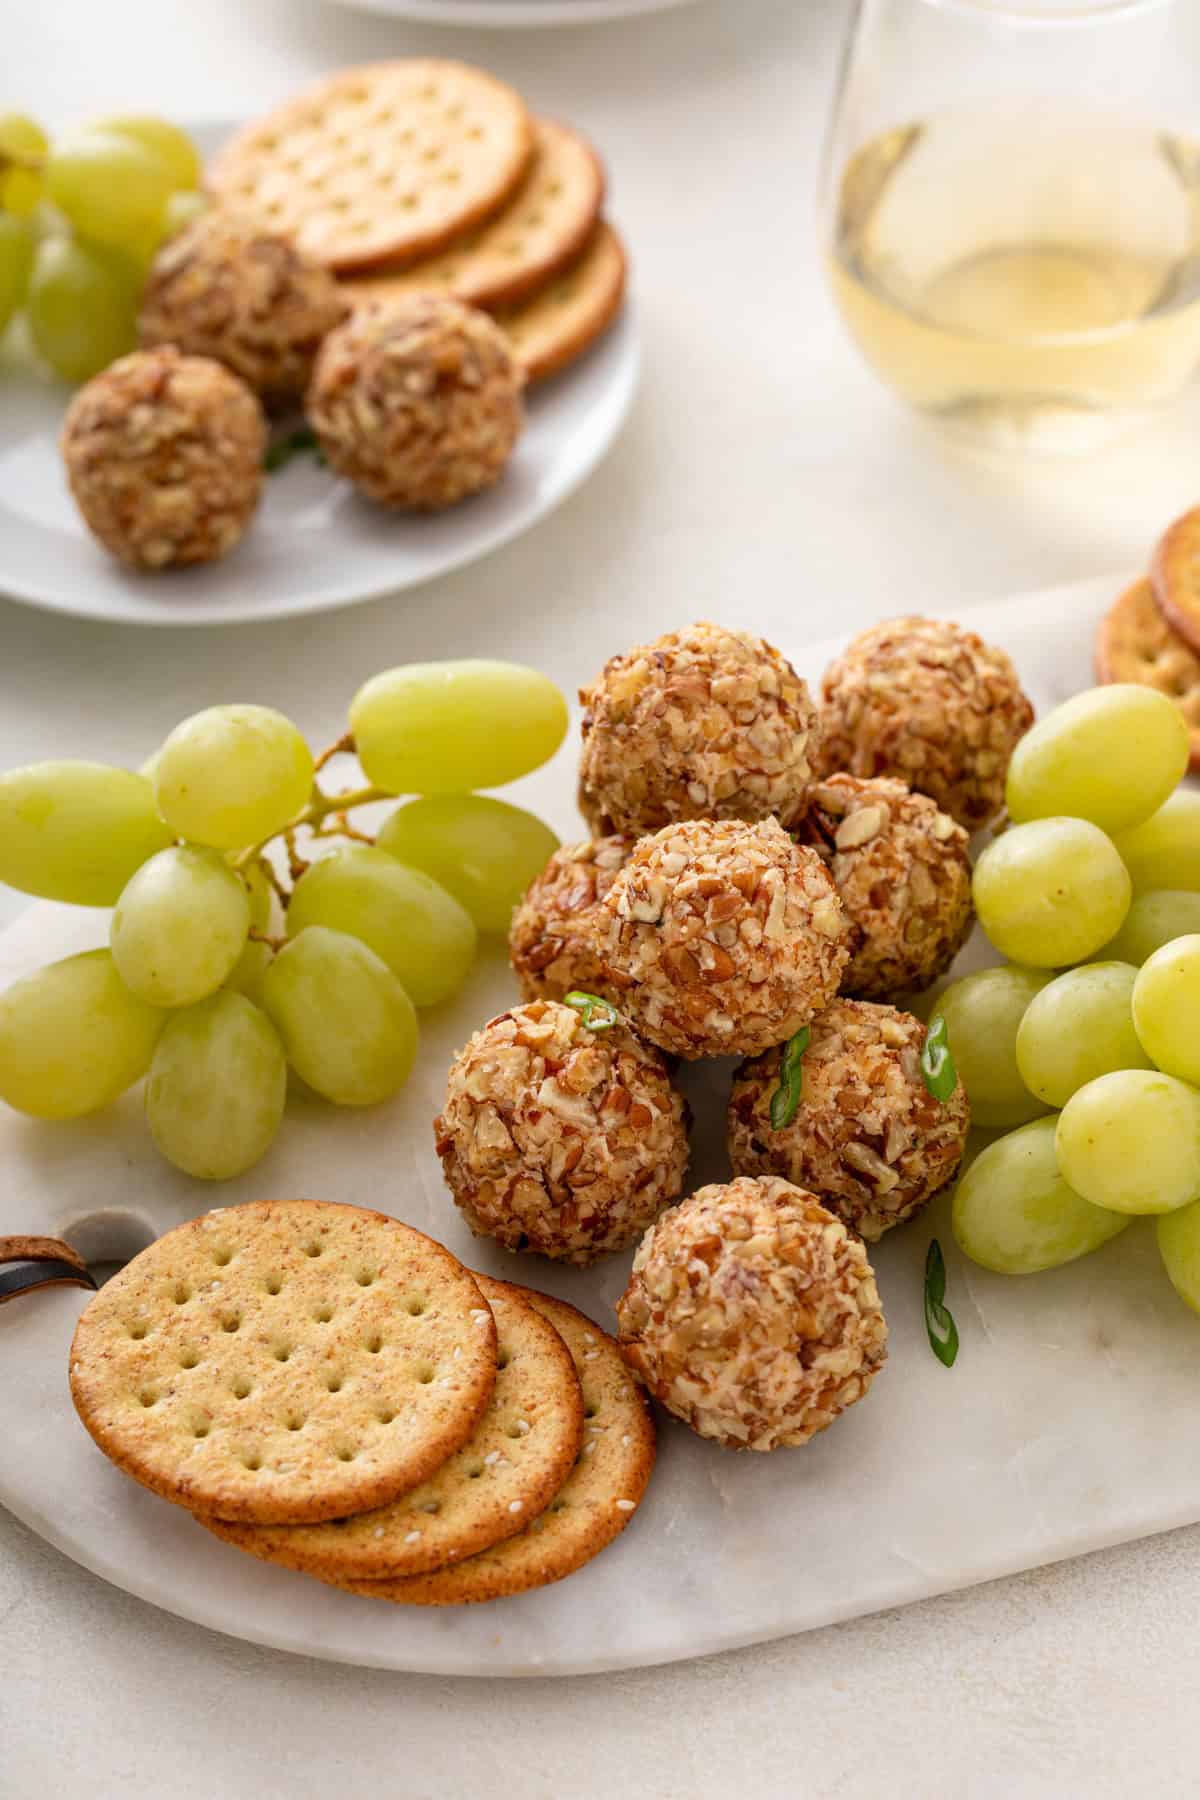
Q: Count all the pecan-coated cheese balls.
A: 11